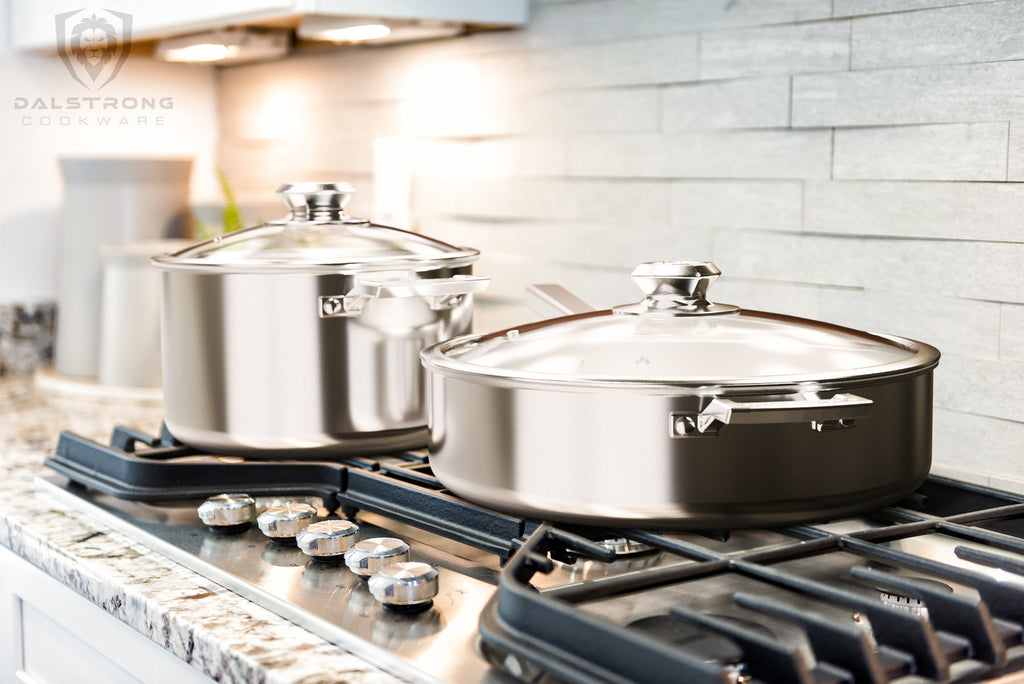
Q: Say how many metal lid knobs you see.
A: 2